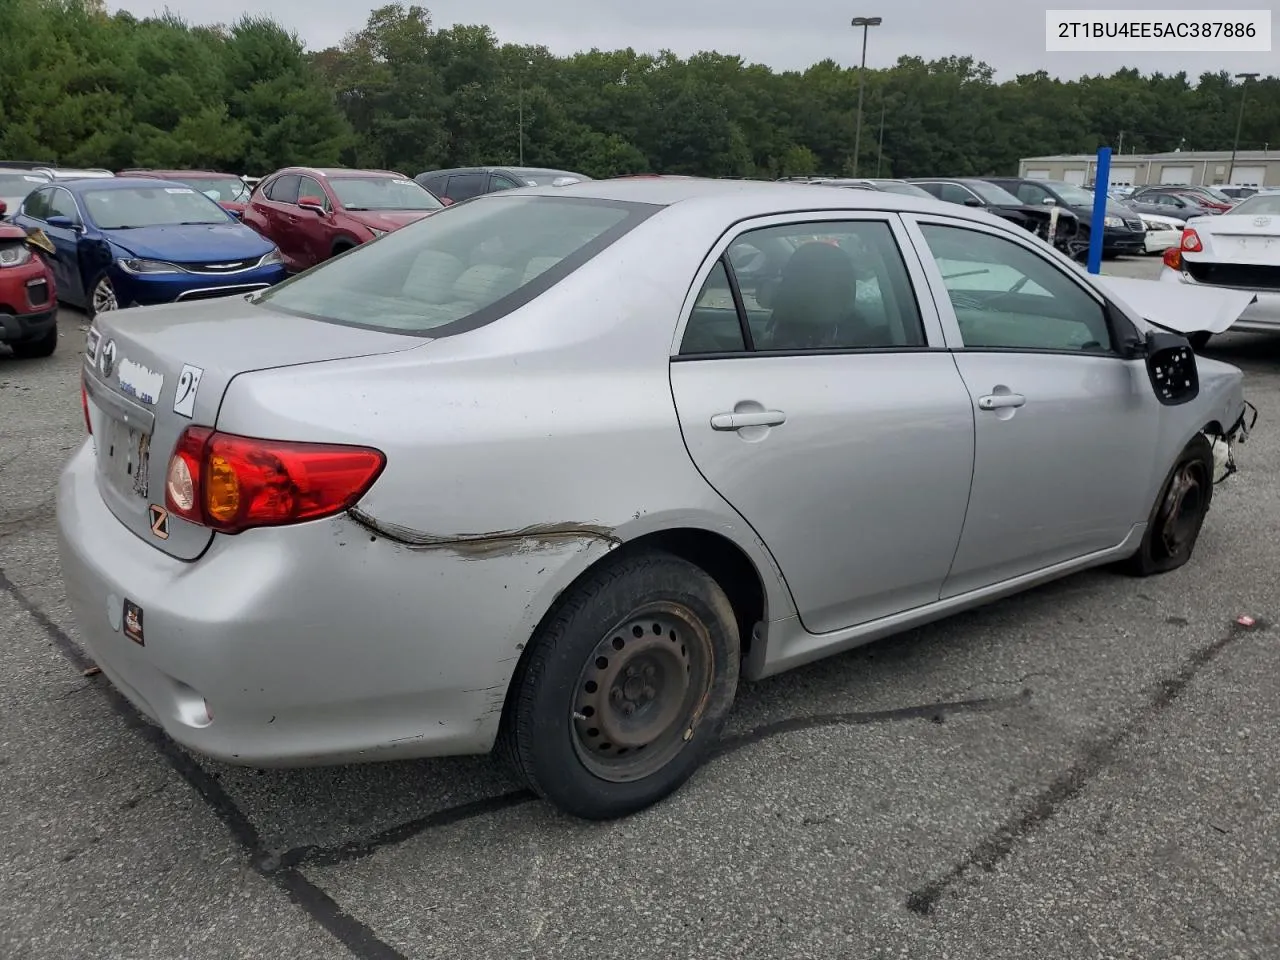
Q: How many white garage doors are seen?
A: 5